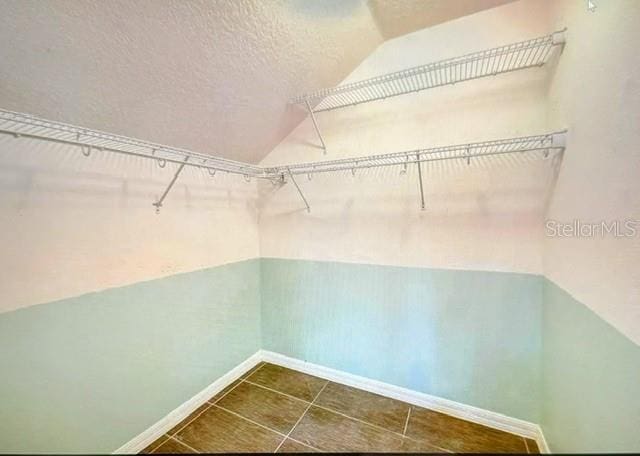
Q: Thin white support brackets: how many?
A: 4